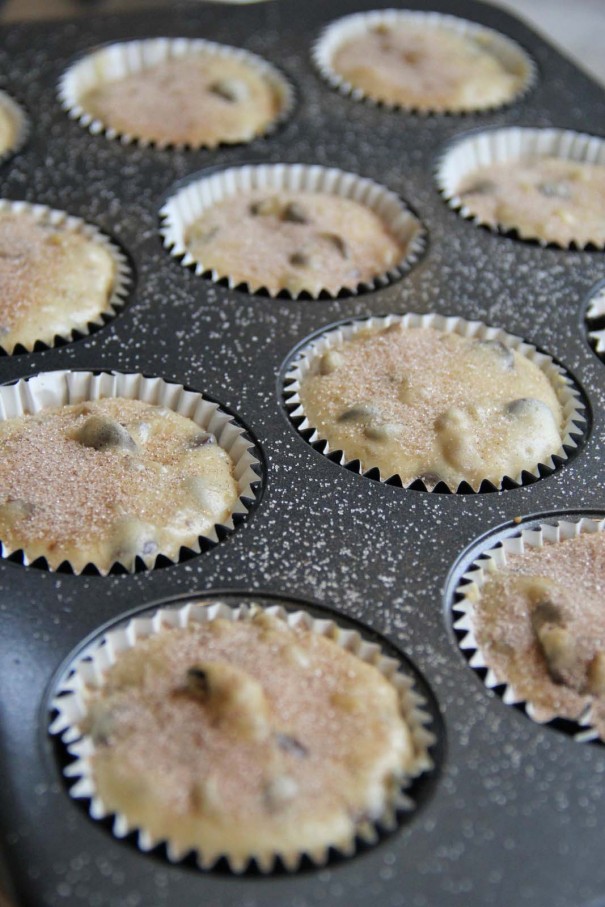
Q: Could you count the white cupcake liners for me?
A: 11